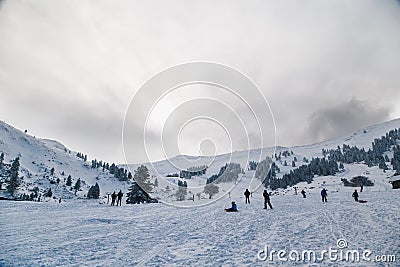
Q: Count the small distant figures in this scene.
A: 8